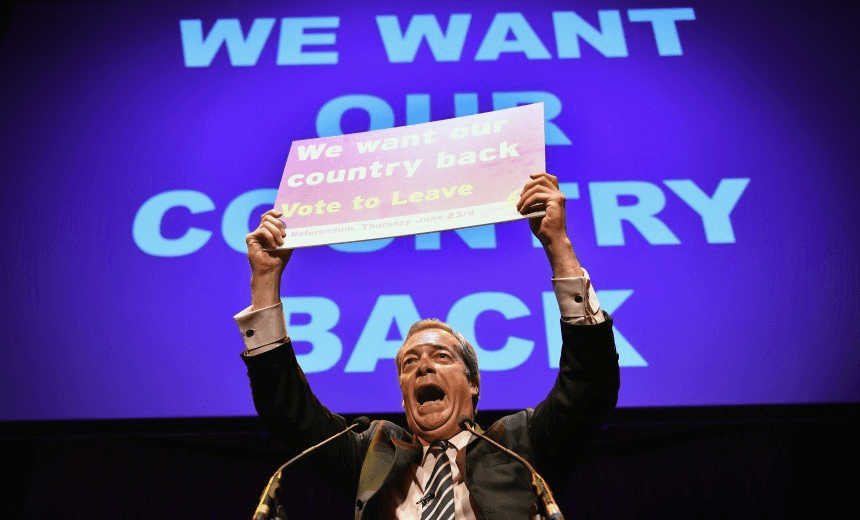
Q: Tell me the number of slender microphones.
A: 2